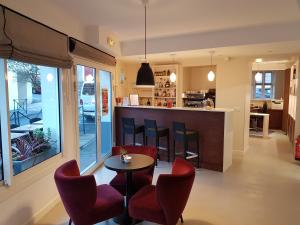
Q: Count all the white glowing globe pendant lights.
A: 3